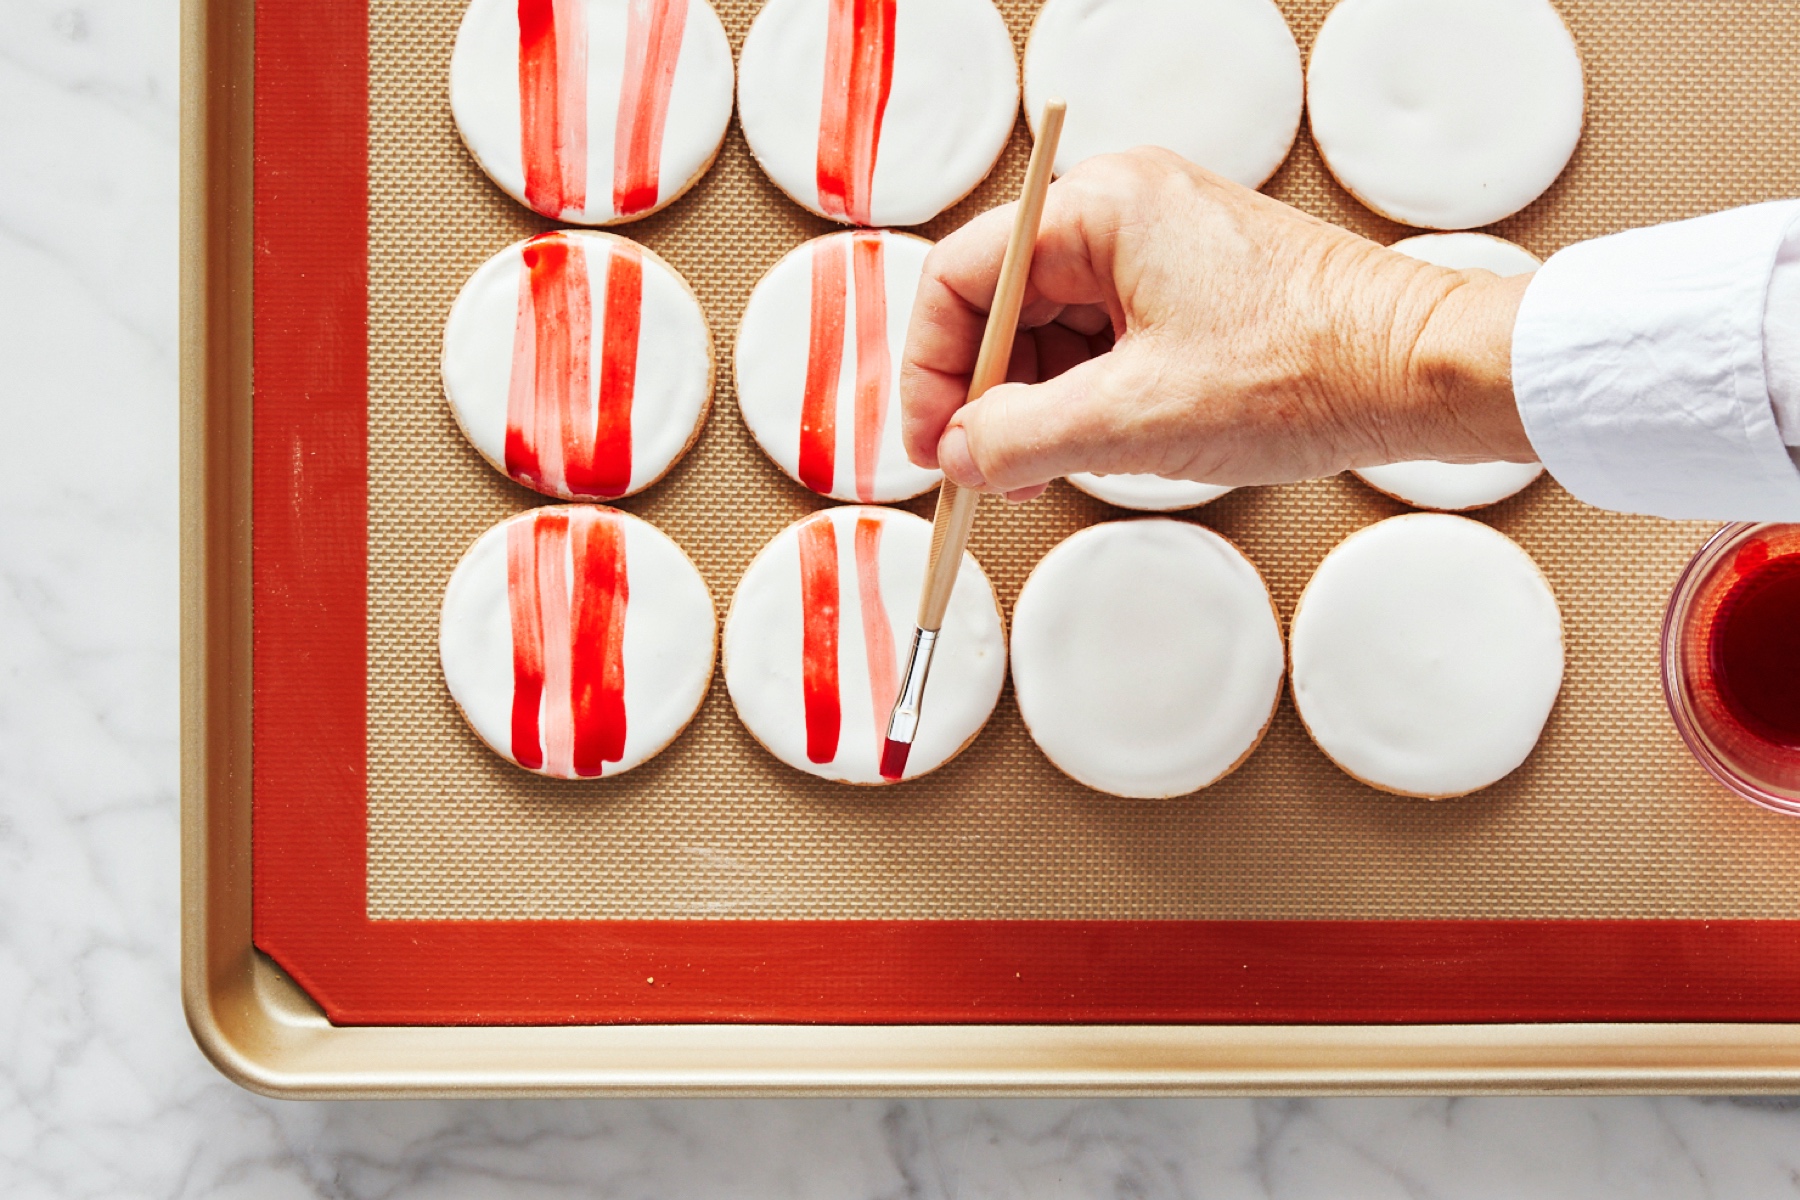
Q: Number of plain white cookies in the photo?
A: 6